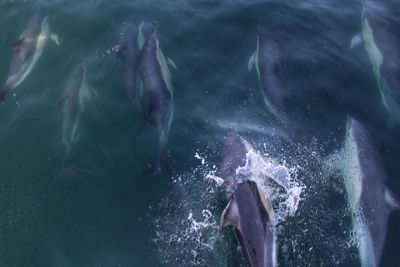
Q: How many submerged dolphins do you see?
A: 7